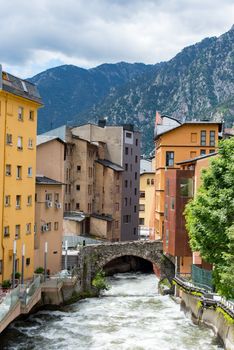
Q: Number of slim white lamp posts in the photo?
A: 4